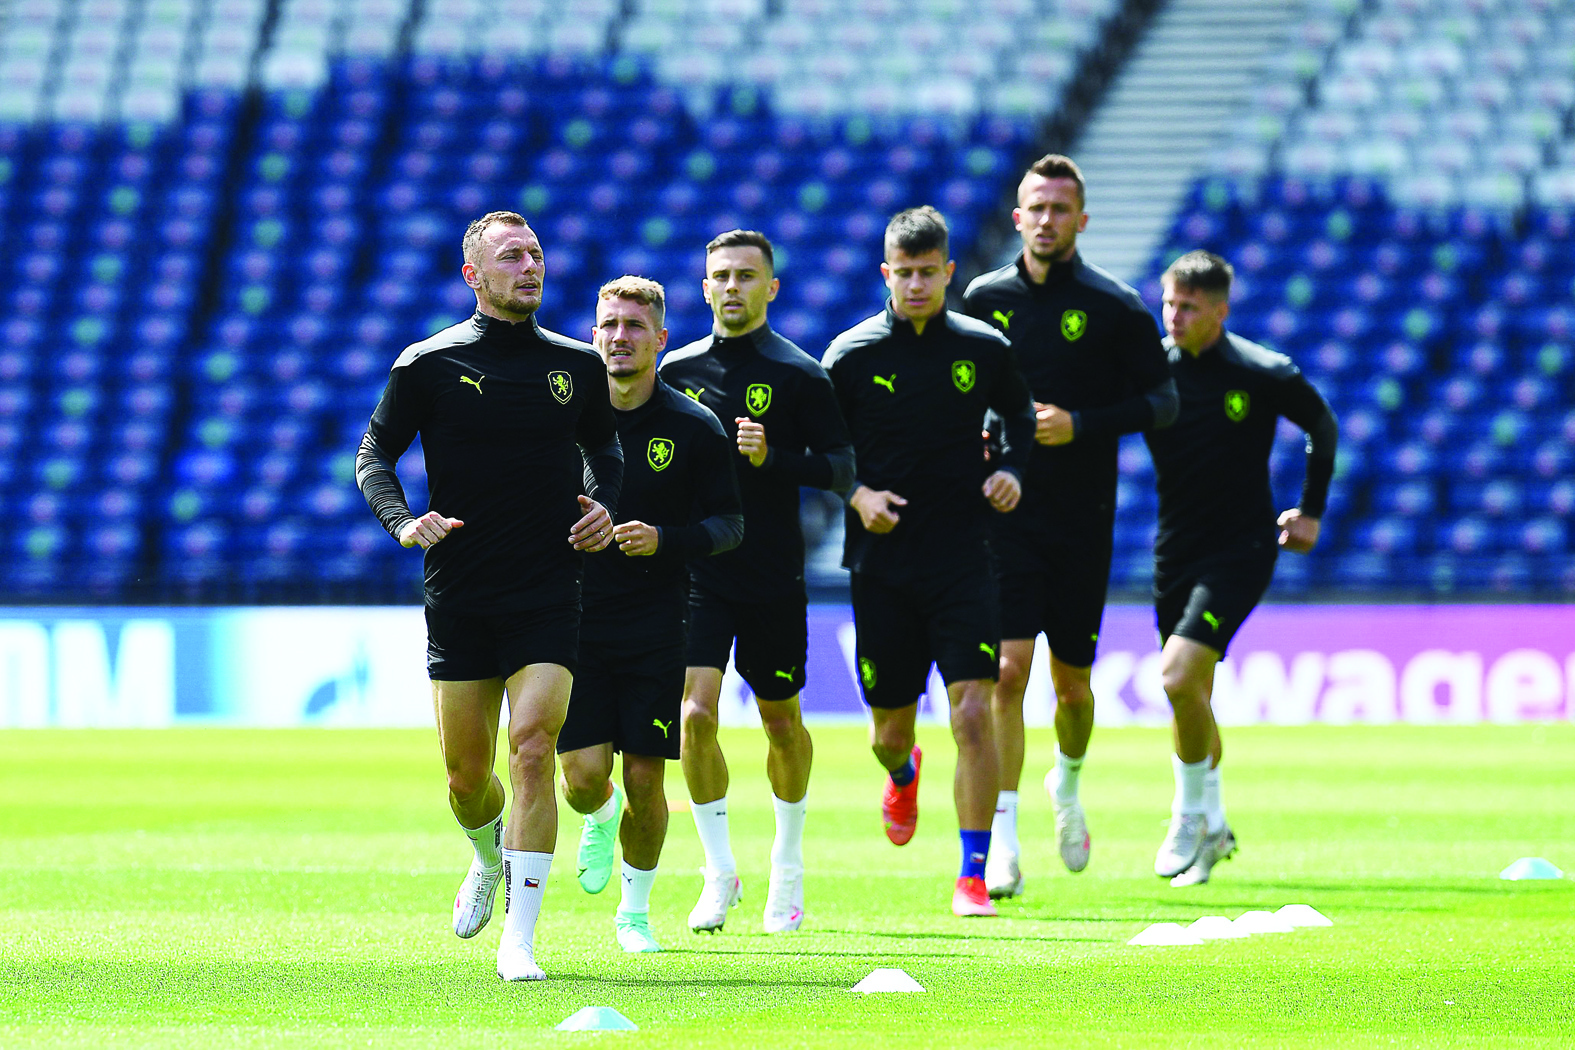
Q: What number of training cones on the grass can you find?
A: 7